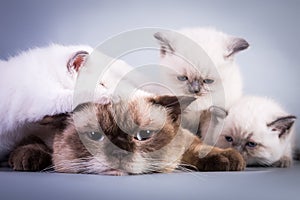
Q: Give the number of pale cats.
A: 3